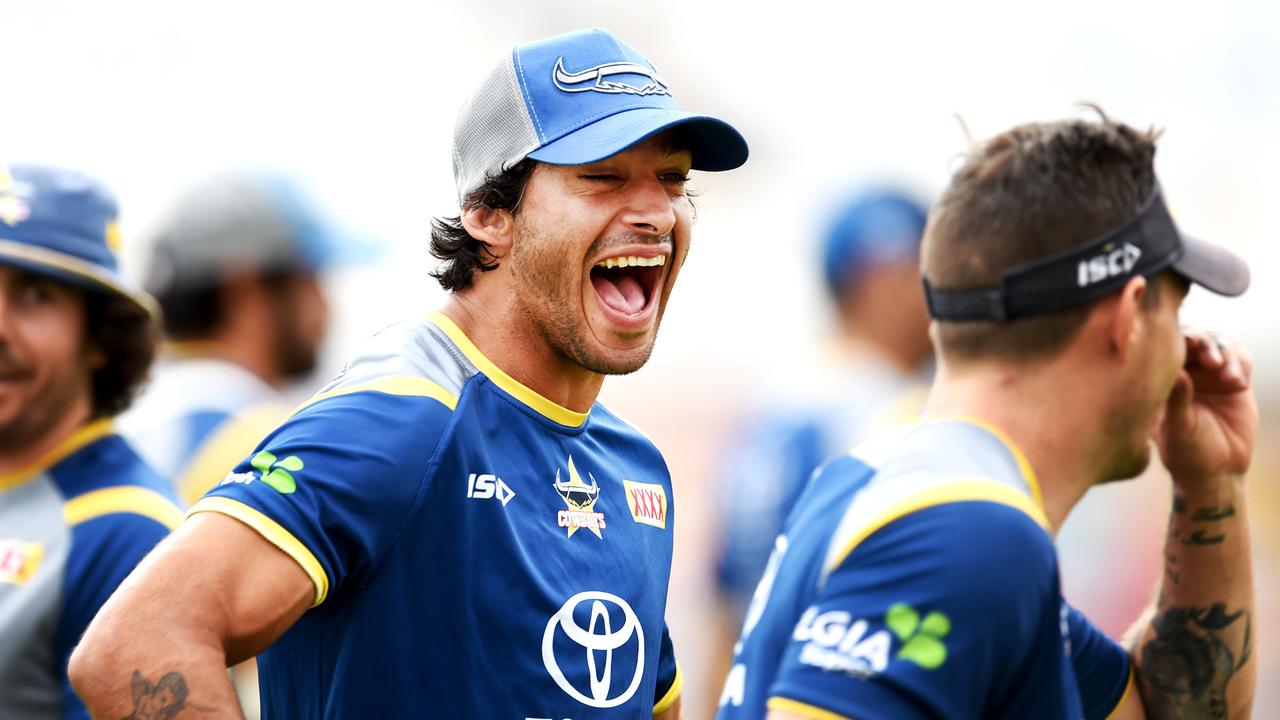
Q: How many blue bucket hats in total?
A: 1